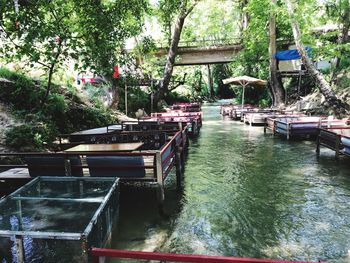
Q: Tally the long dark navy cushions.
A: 2